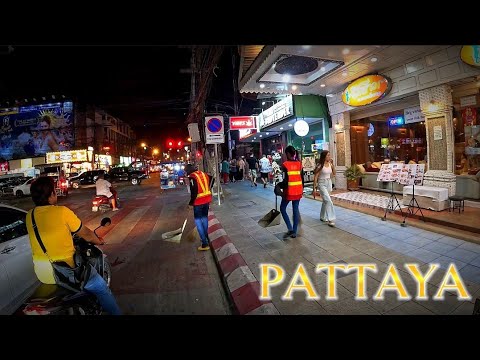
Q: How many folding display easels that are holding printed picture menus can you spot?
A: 2